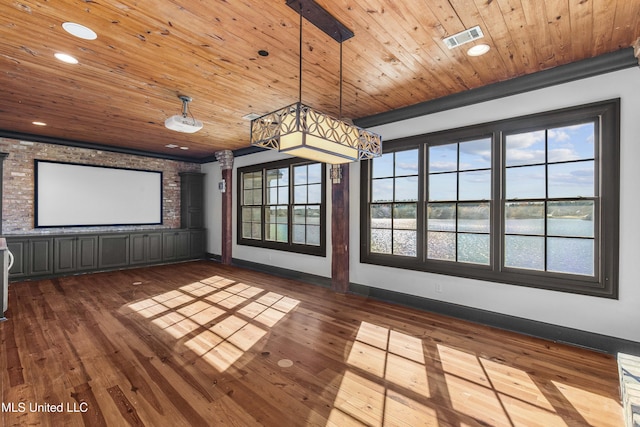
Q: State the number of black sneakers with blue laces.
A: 0